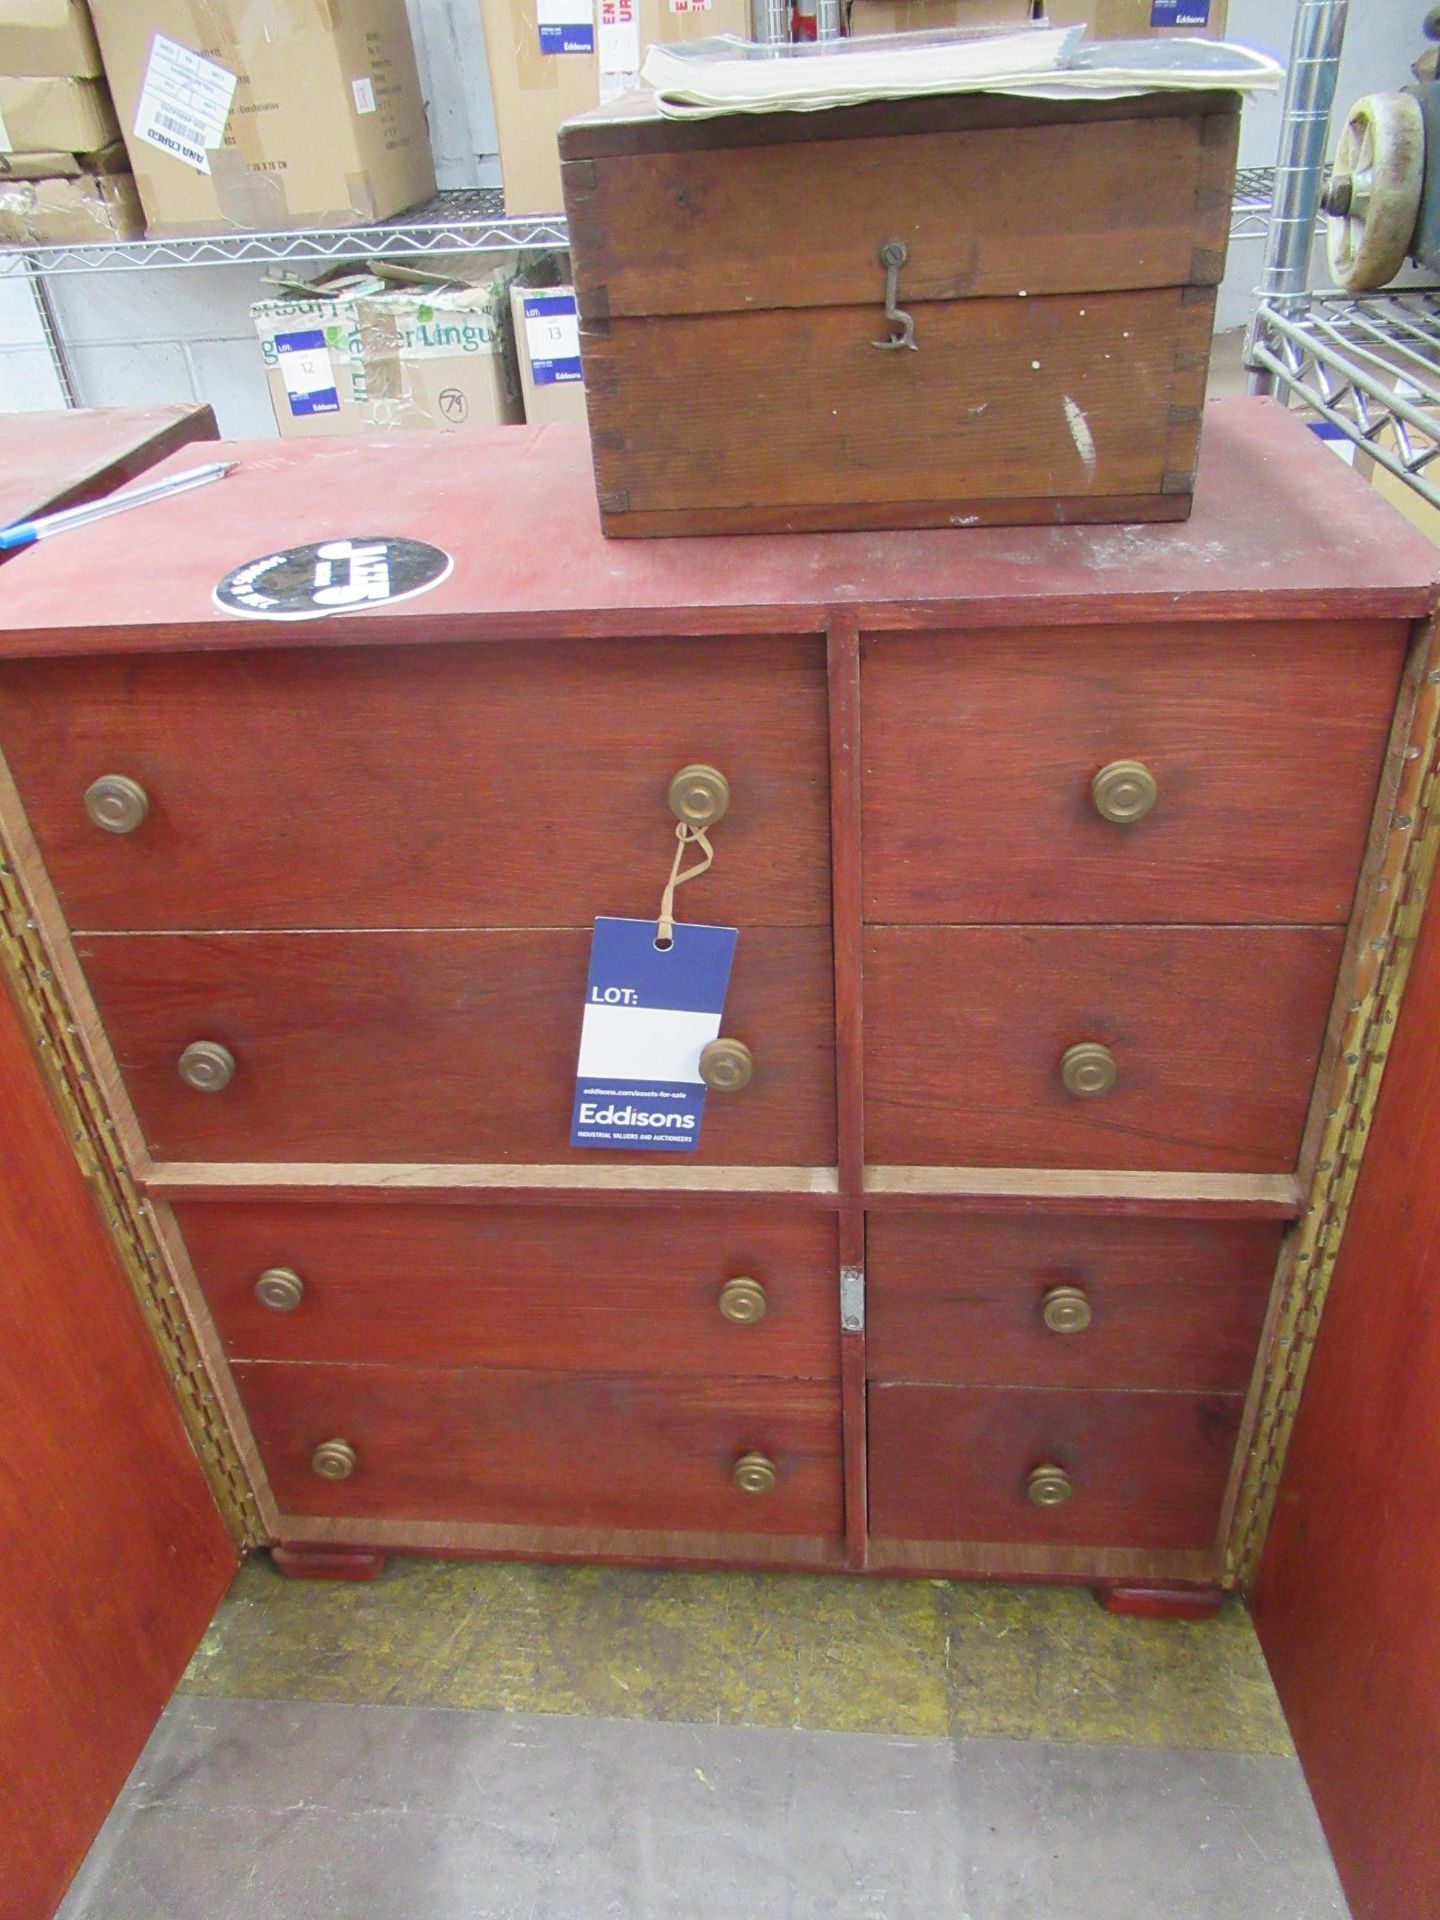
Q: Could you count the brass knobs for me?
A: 12